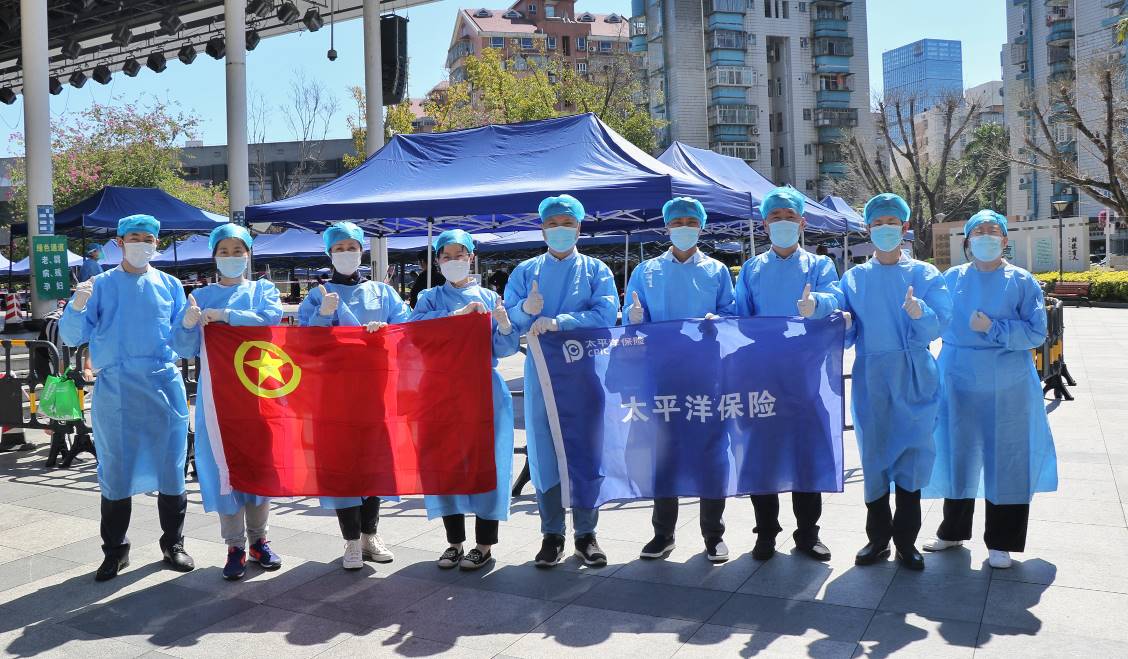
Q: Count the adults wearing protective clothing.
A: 9